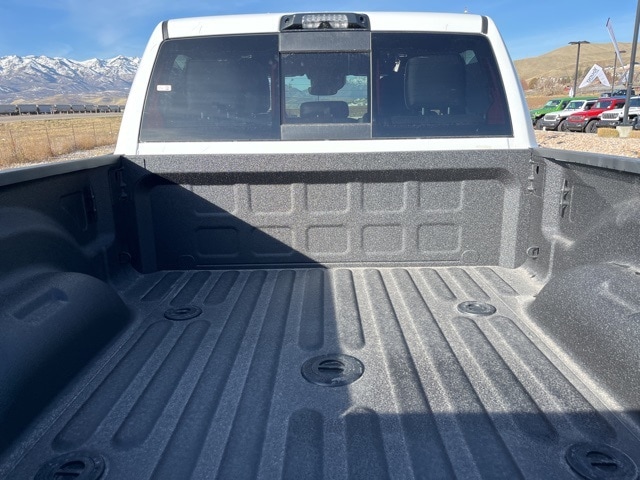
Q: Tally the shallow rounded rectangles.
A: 10